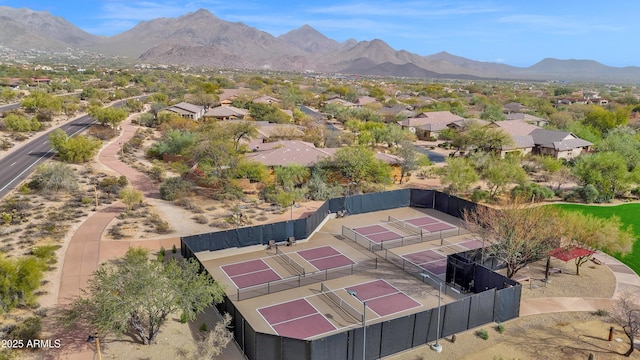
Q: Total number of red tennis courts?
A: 4